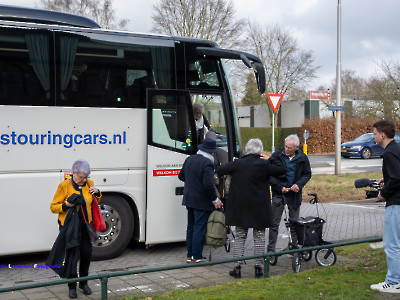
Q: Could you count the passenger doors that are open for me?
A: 1